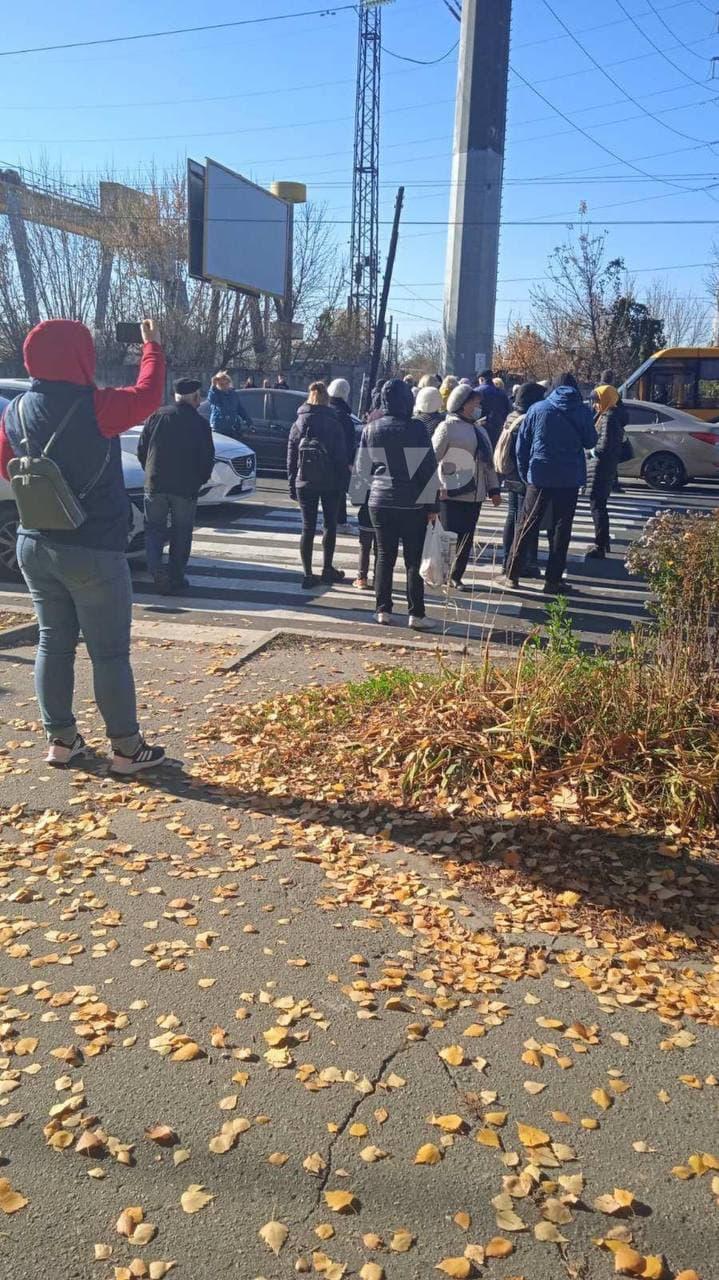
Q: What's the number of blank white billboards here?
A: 1